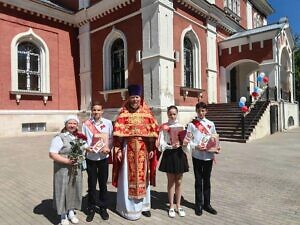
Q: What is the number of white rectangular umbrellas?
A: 0